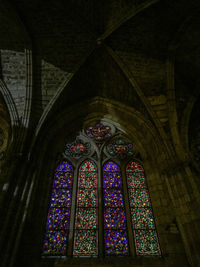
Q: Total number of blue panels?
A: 2